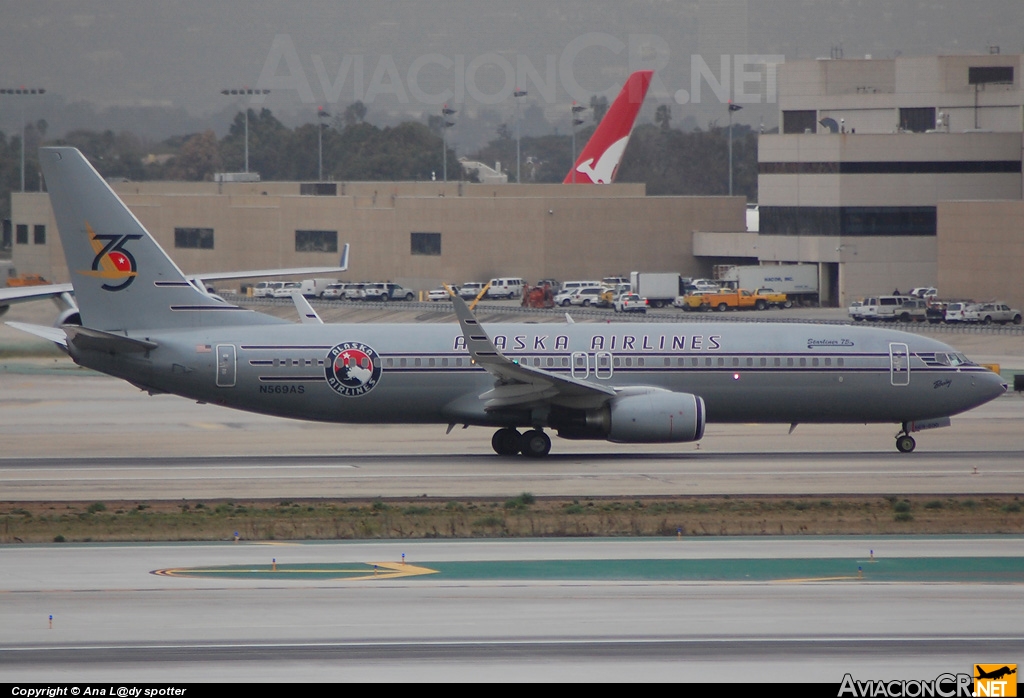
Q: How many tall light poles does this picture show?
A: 7